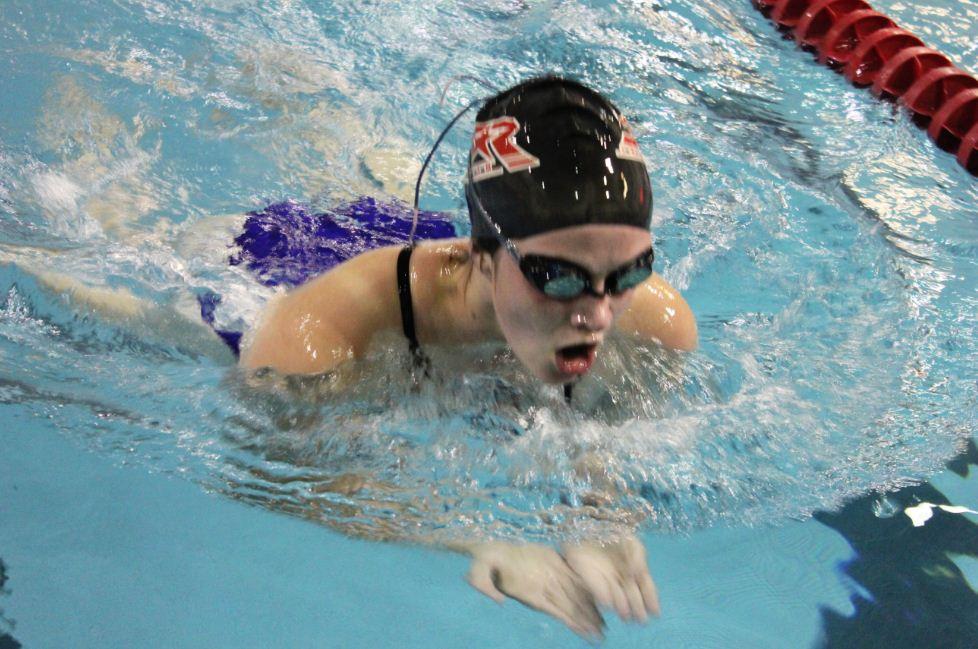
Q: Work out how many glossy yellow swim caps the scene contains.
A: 0